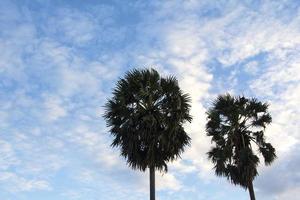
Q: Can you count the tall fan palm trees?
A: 2